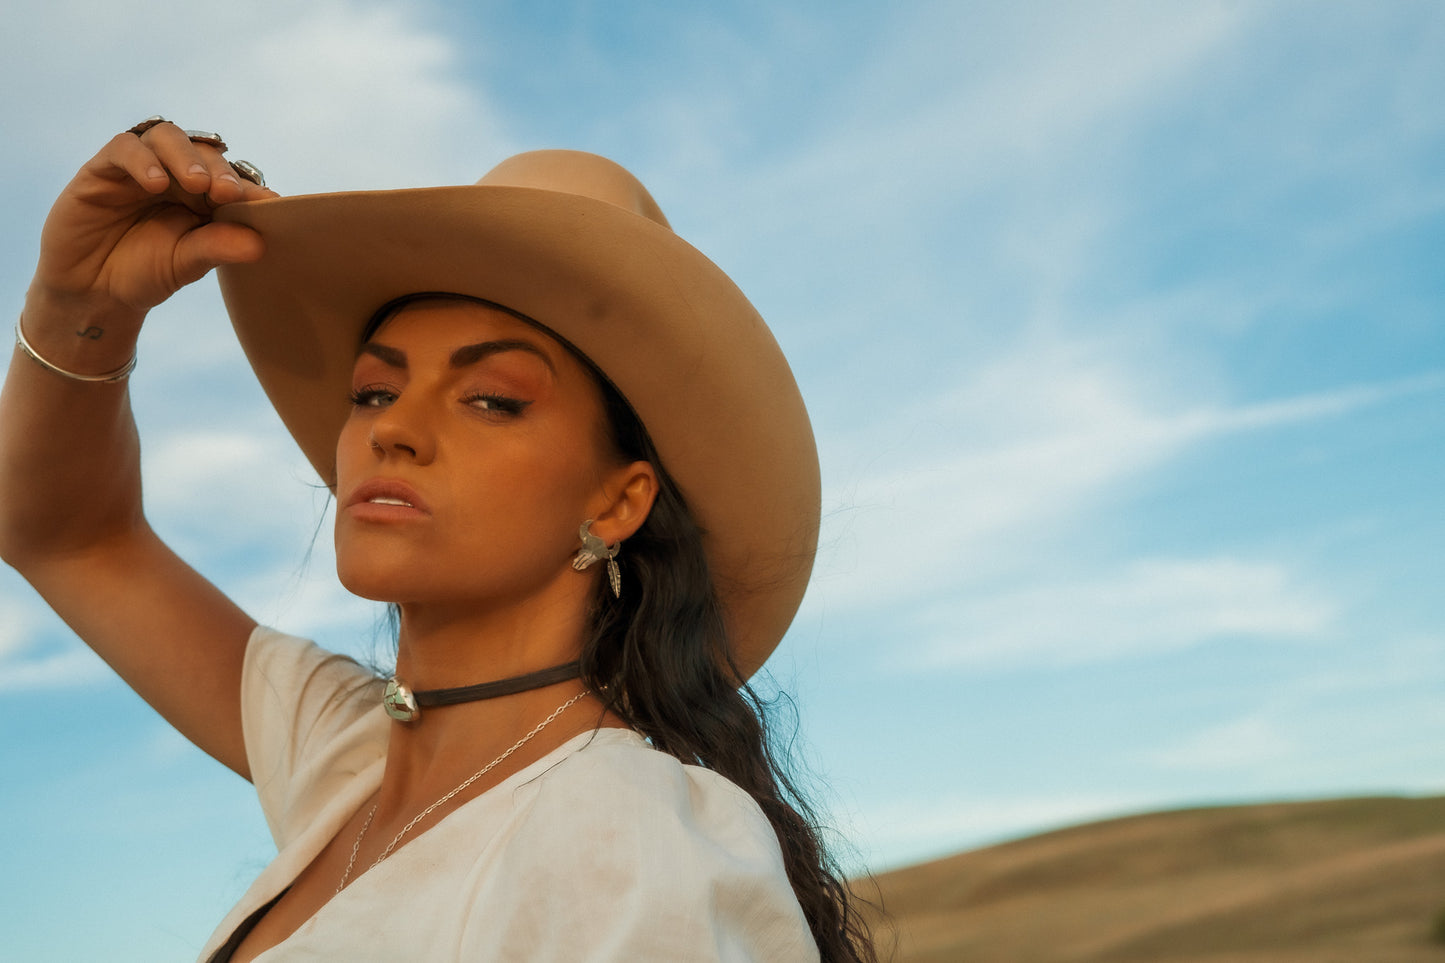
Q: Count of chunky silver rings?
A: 3